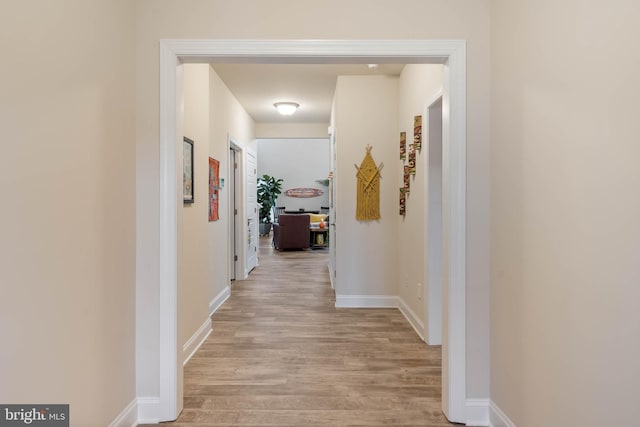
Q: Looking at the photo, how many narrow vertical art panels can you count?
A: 5